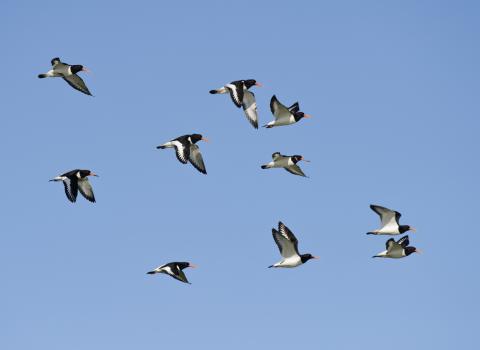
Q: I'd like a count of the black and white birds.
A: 10